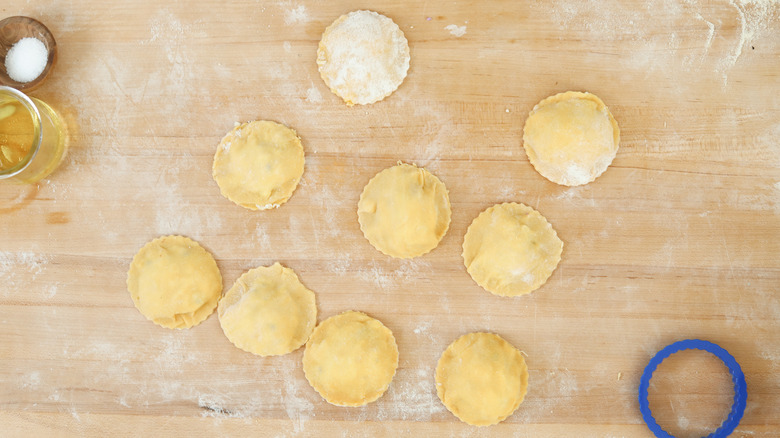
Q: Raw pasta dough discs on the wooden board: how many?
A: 9